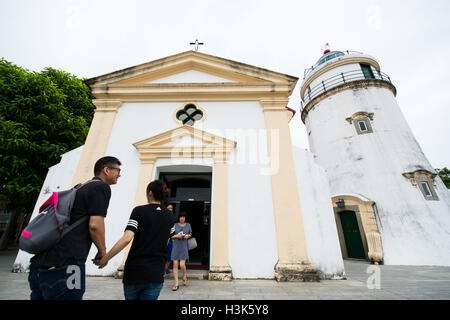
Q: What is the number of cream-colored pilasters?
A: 4